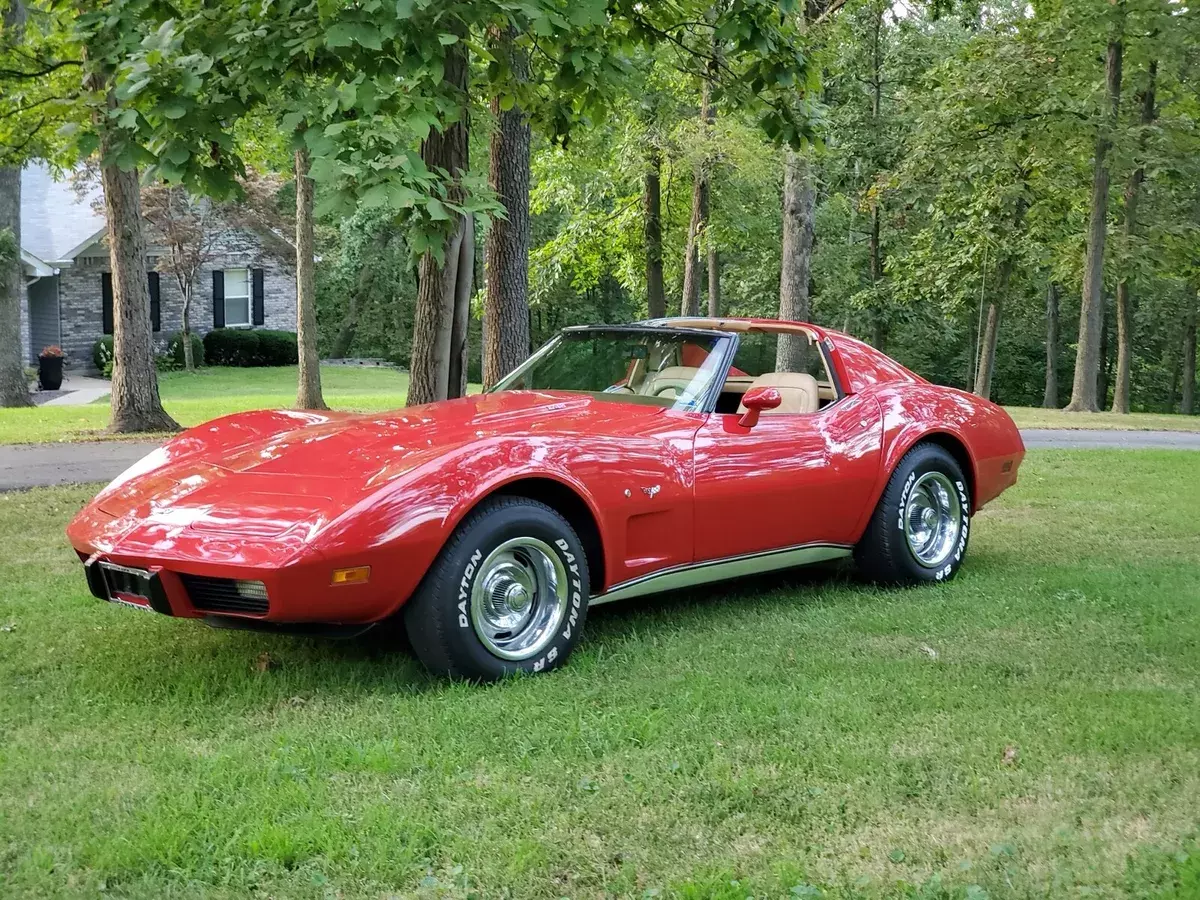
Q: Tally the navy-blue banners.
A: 0